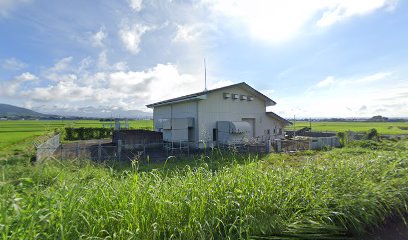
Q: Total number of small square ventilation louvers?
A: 4